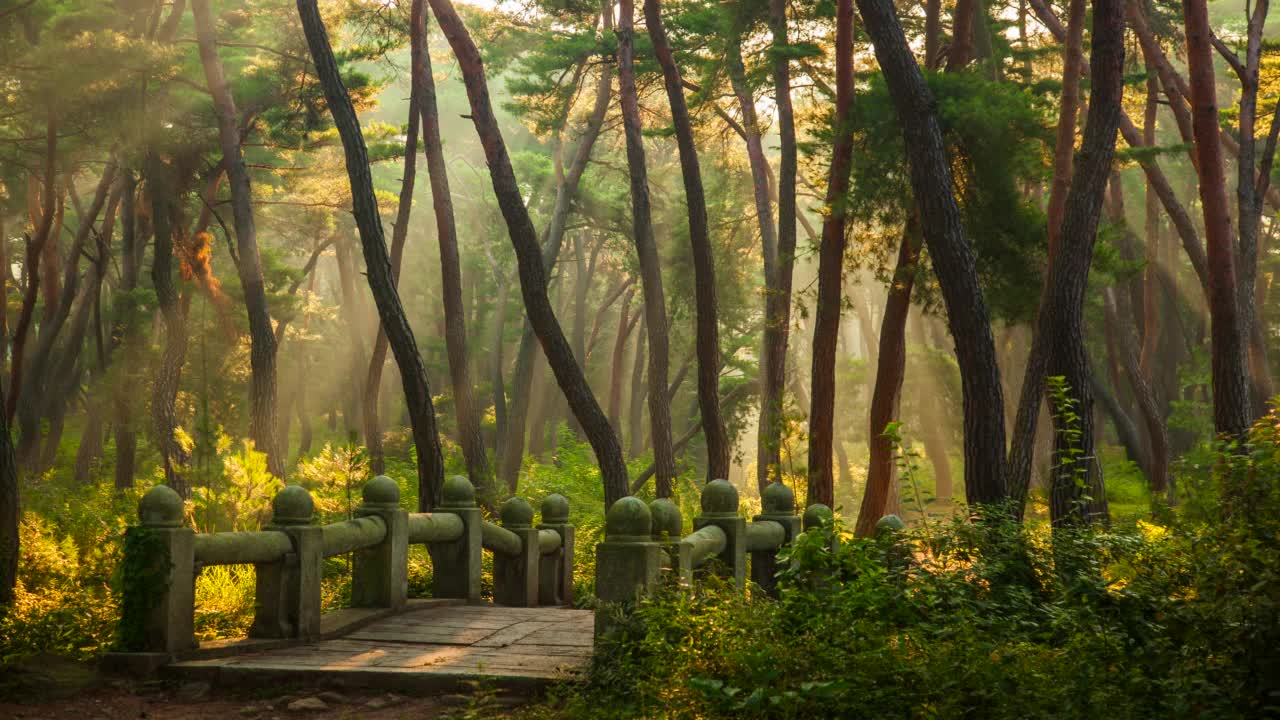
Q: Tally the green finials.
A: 12